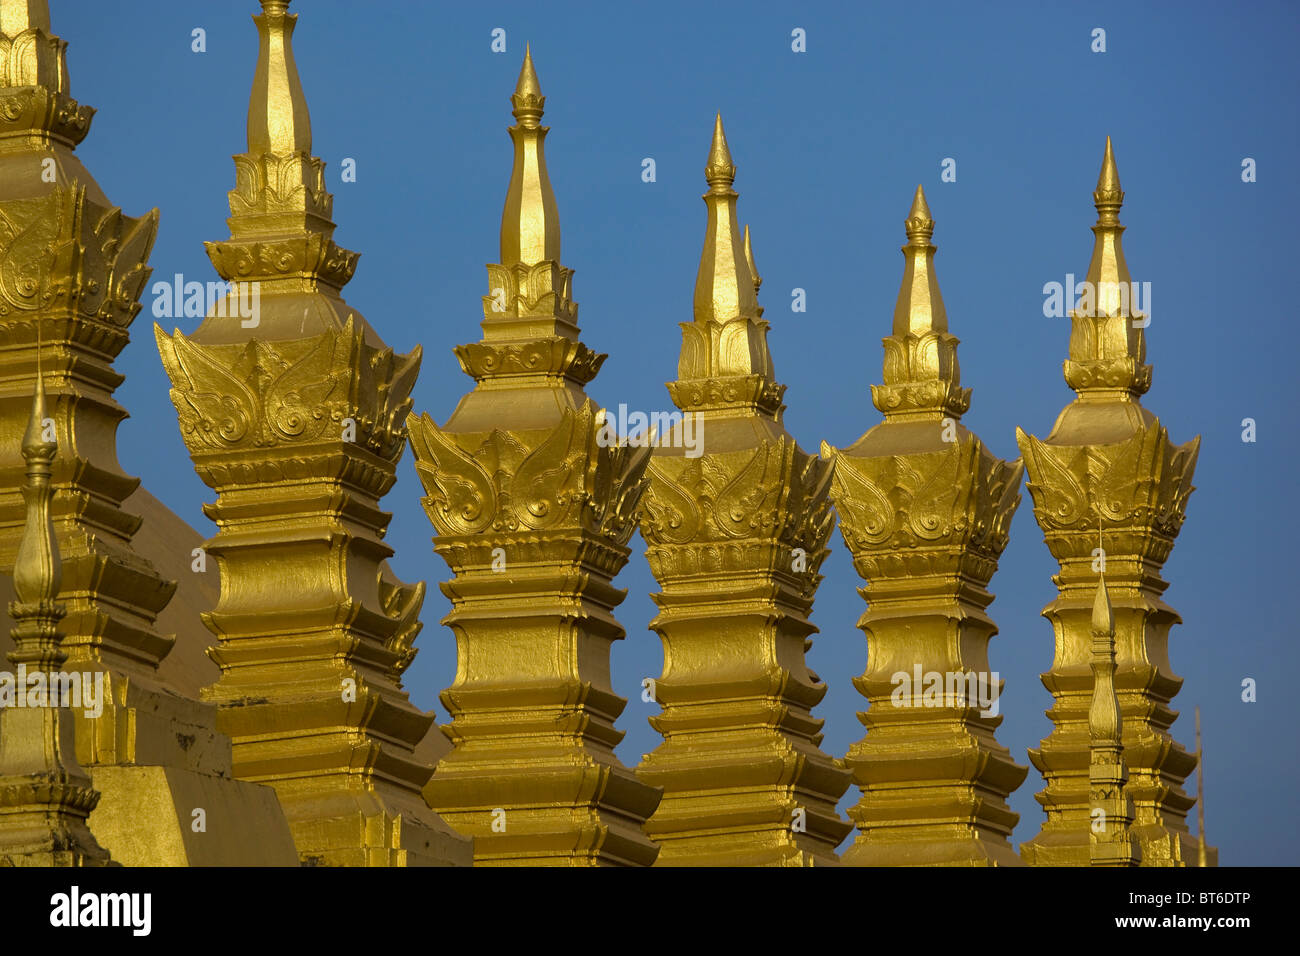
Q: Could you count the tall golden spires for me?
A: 6